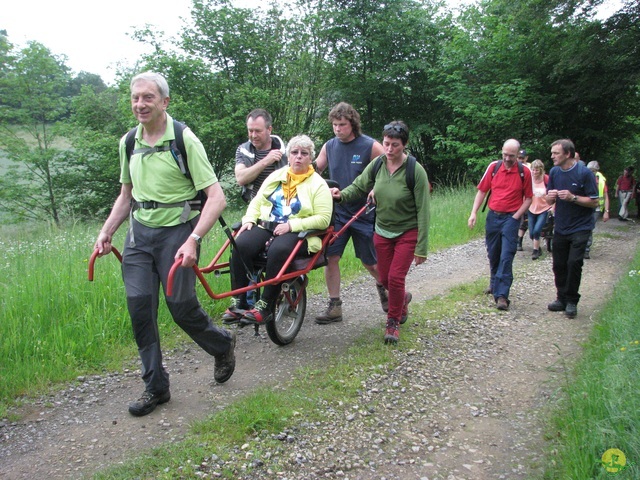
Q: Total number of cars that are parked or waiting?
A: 0